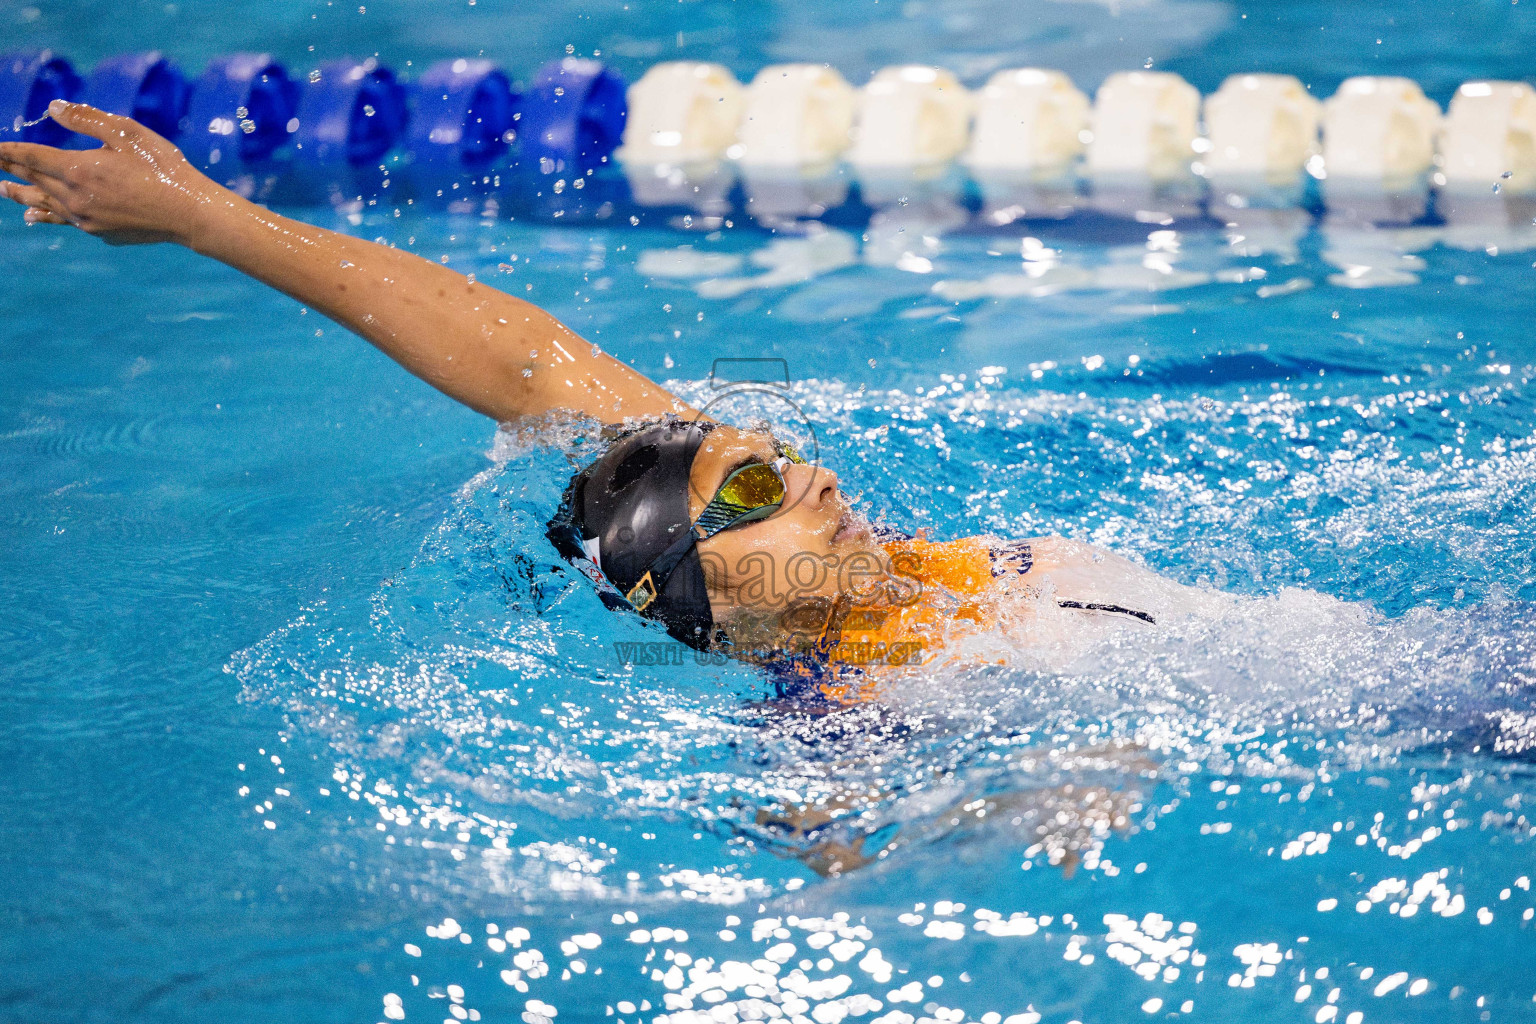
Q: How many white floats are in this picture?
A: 8